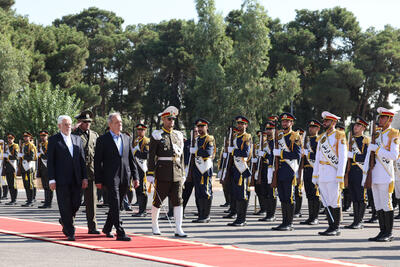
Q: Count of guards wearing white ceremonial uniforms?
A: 2